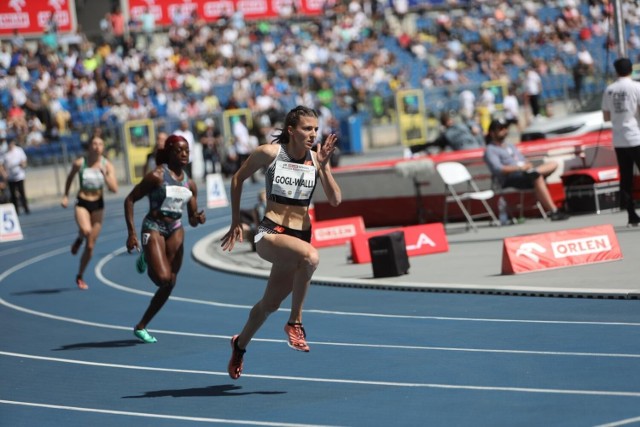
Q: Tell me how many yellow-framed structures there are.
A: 4